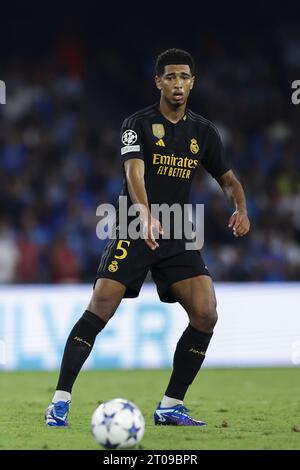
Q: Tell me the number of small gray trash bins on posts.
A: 0